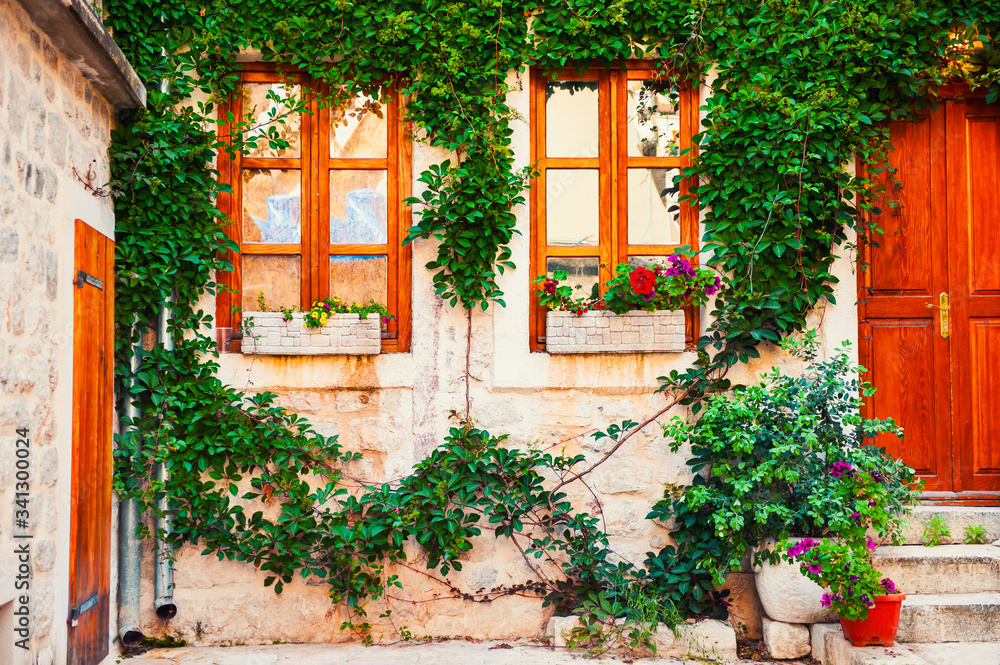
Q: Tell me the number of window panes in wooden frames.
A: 12